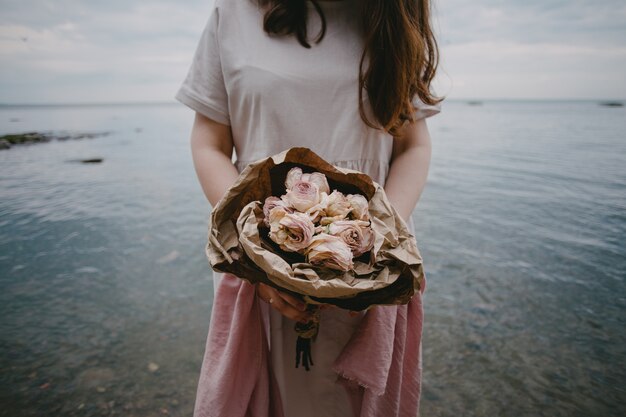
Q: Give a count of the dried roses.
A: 7